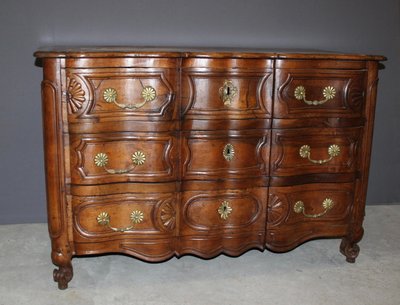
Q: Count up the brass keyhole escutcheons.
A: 3